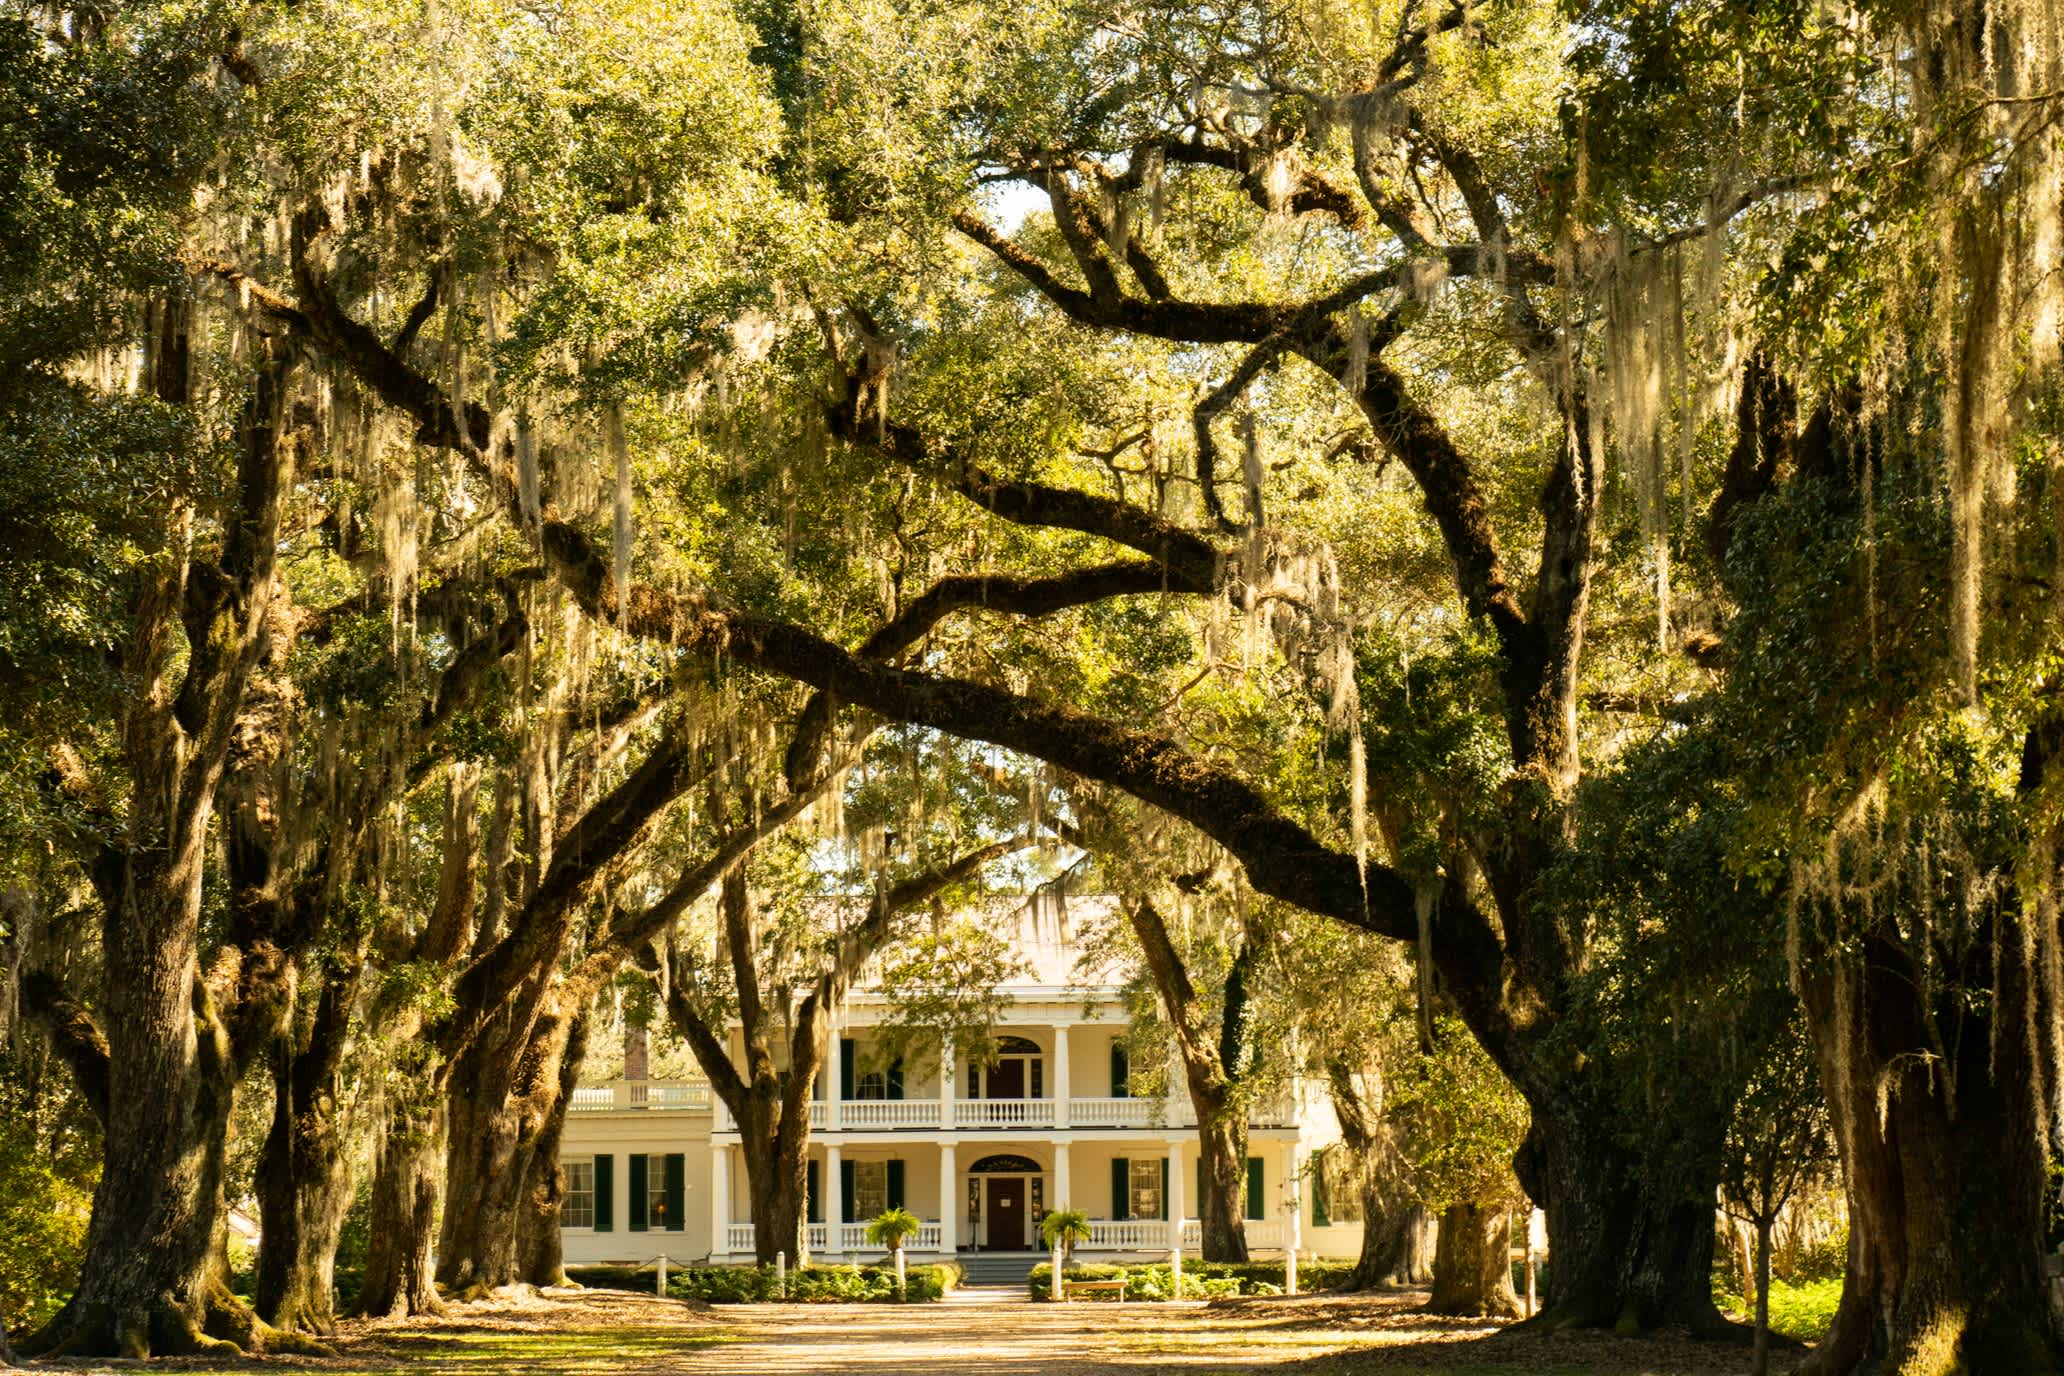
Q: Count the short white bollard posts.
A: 6